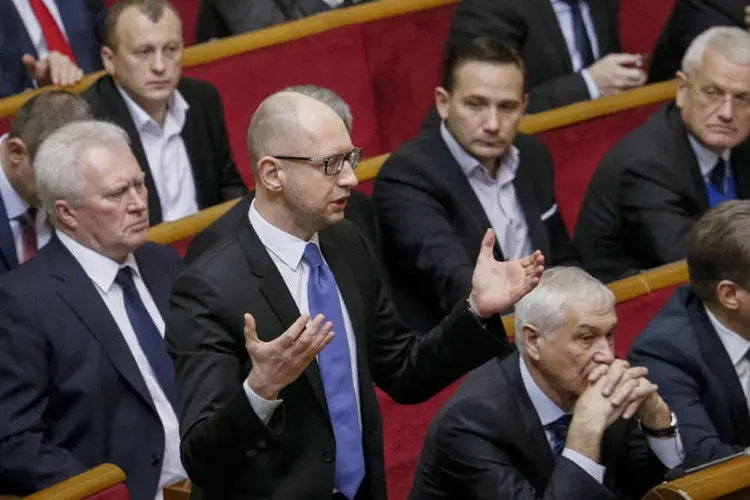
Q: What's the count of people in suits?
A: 13